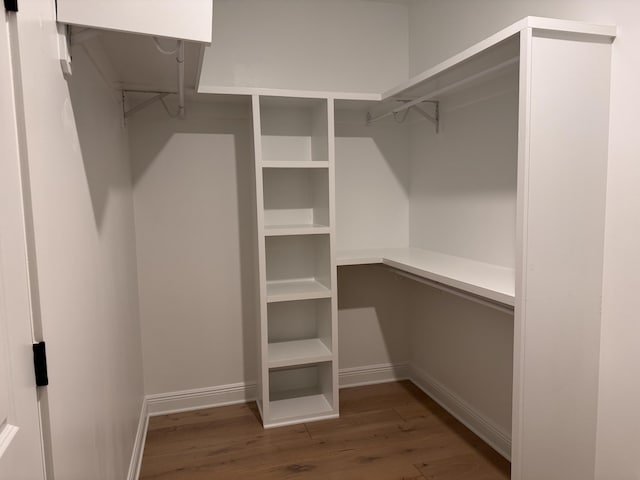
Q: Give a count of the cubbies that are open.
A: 5